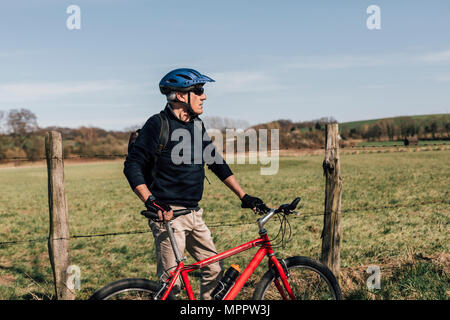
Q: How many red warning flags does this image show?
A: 0